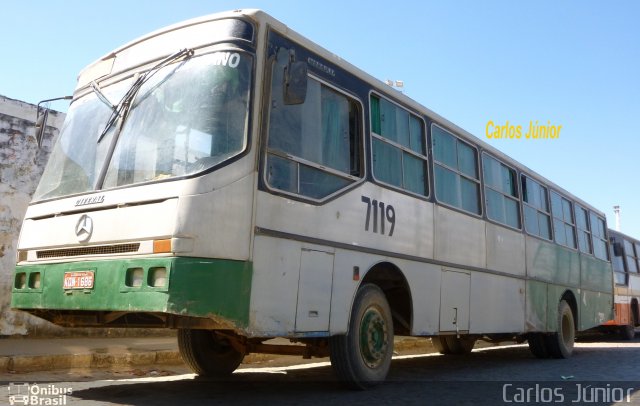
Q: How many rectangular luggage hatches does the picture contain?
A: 2